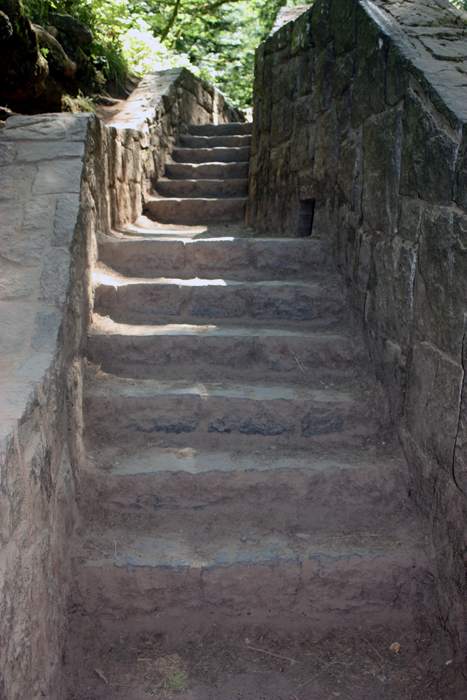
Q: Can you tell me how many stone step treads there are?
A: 12